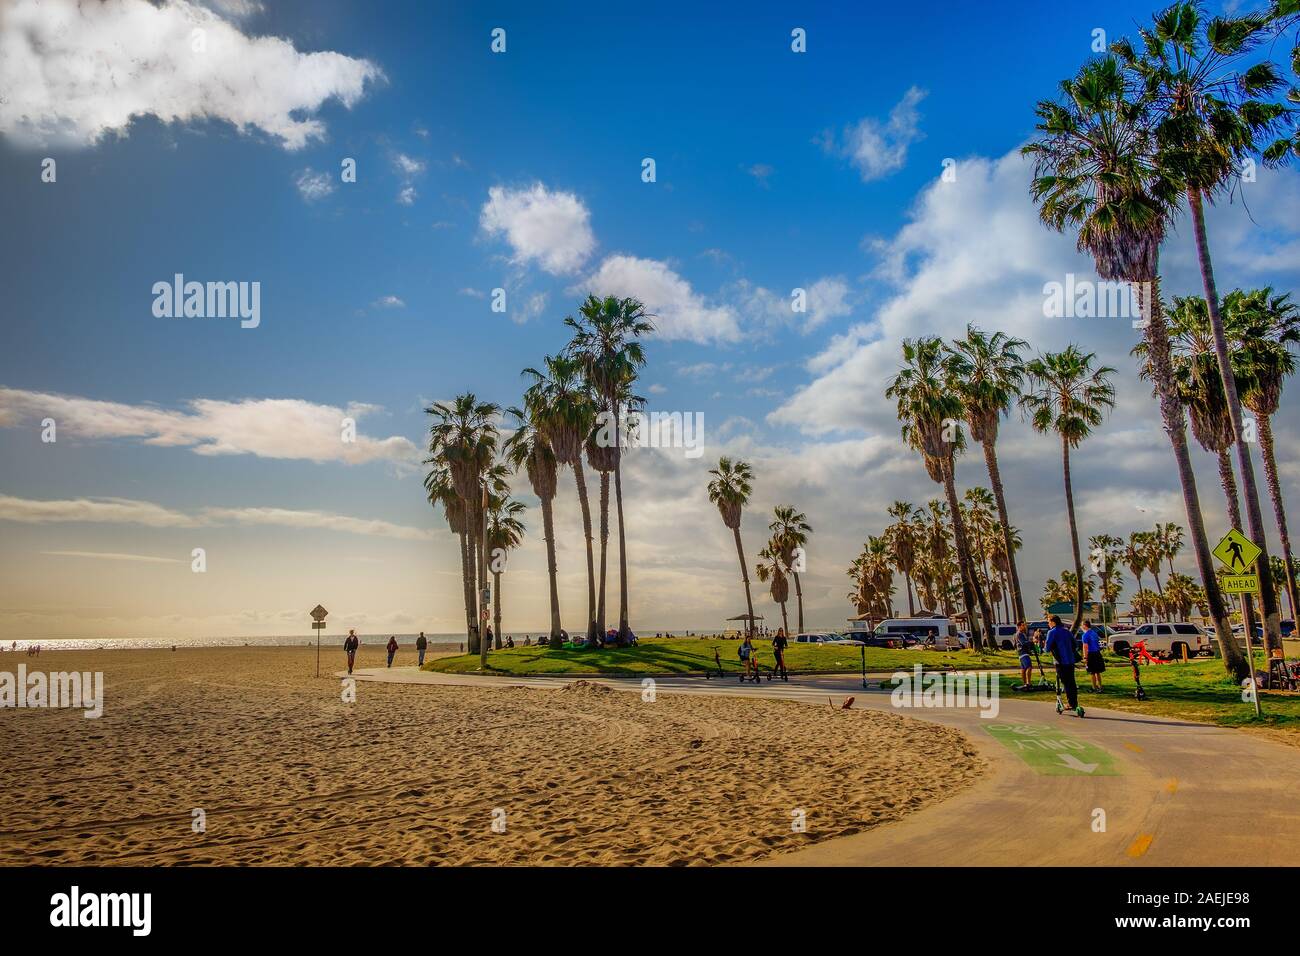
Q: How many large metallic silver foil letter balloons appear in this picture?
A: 0